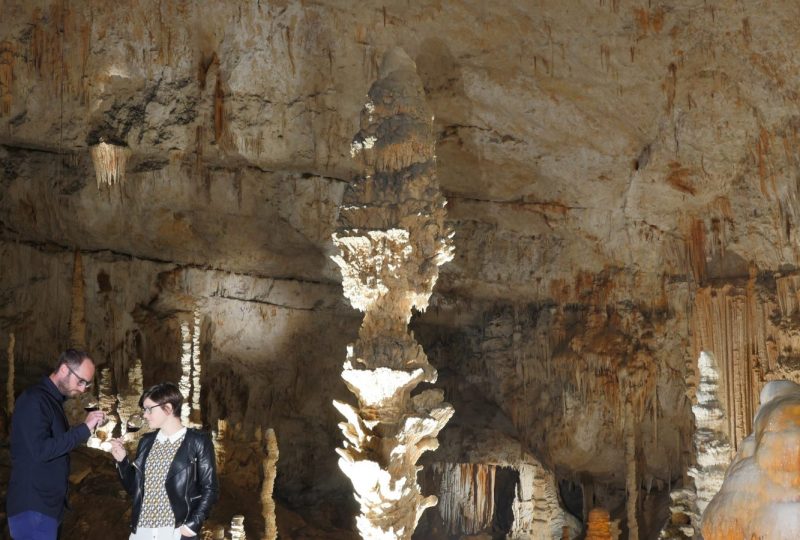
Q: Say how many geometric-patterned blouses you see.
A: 1